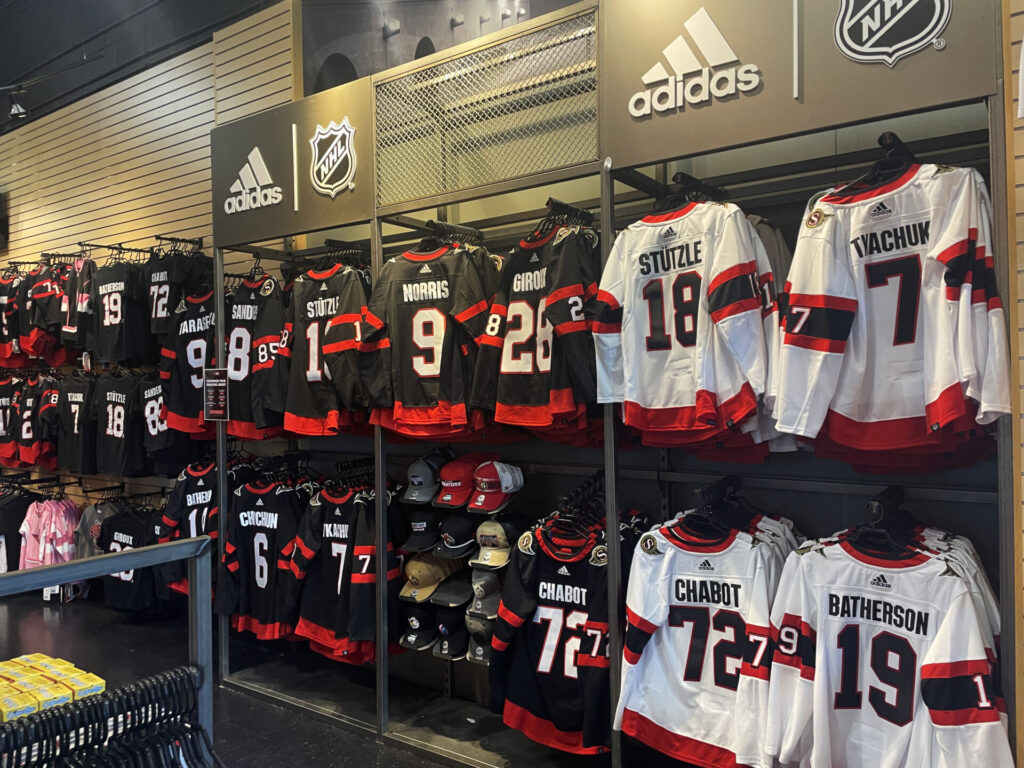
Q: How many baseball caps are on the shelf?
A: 11